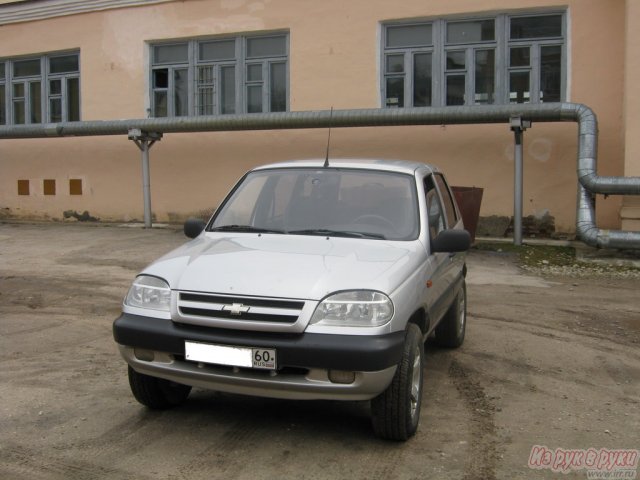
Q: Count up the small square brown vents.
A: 3